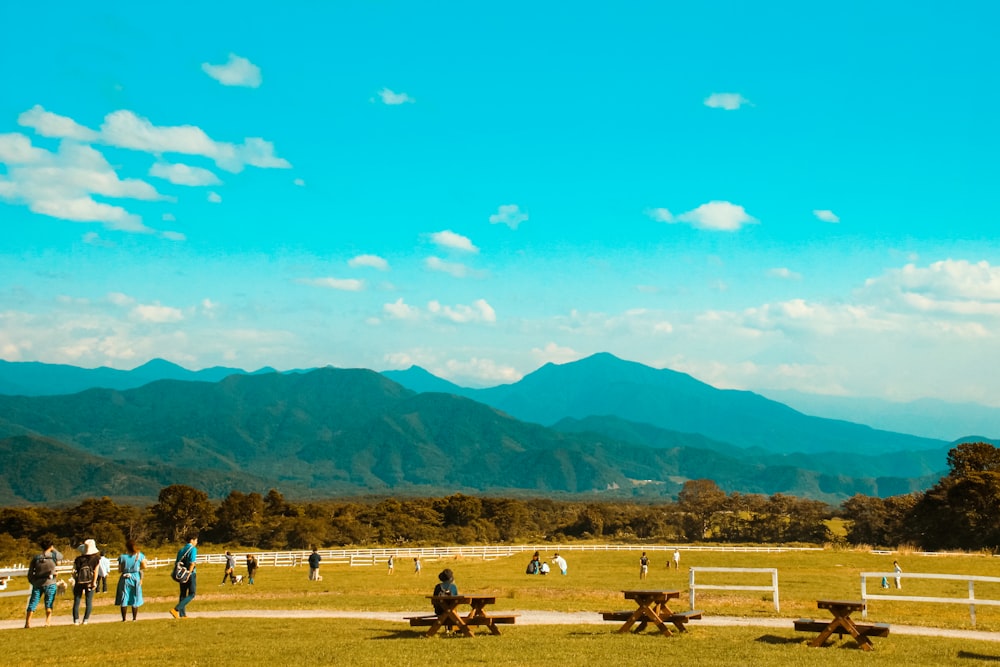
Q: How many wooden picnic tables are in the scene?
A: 3